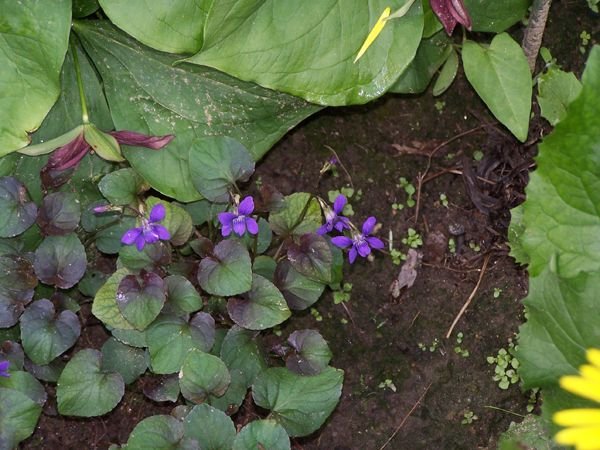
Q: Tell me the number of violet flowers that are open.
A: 4